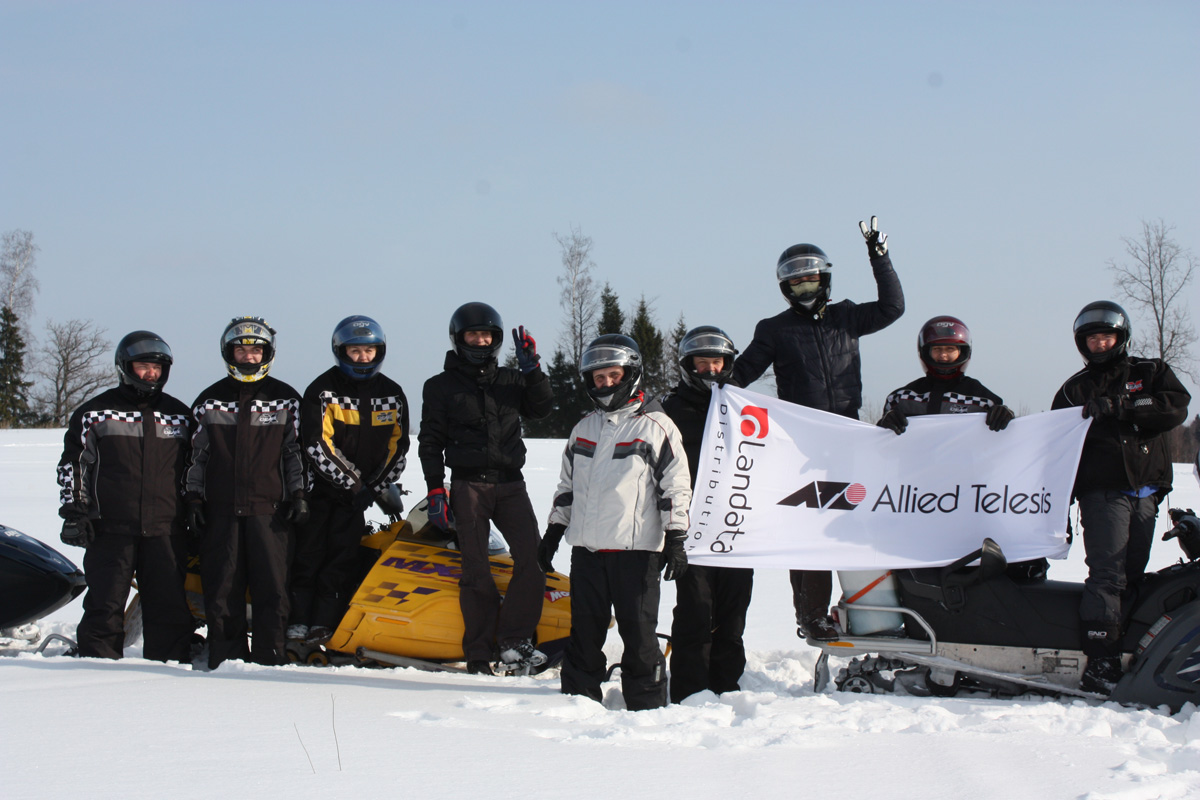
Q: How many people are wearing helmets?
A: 9